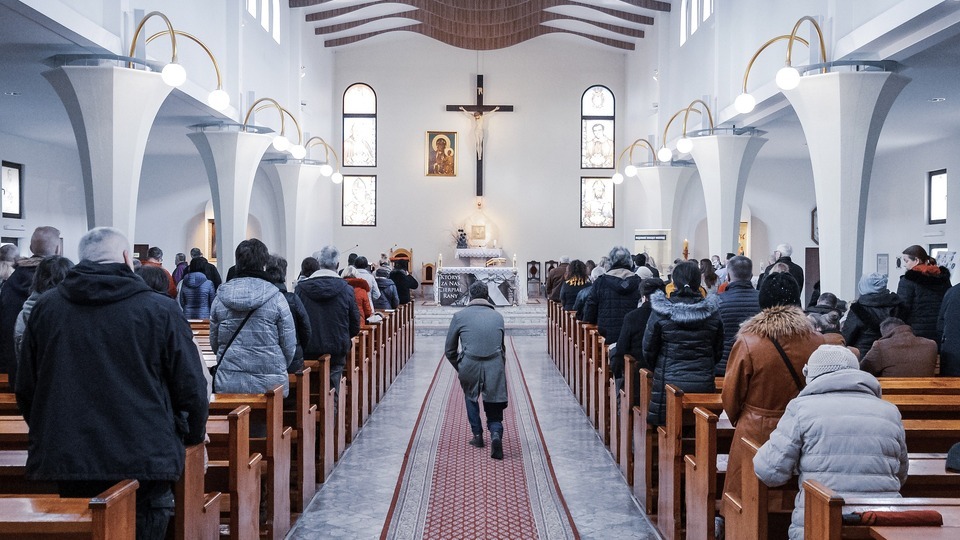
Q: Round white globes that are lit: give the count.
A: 12